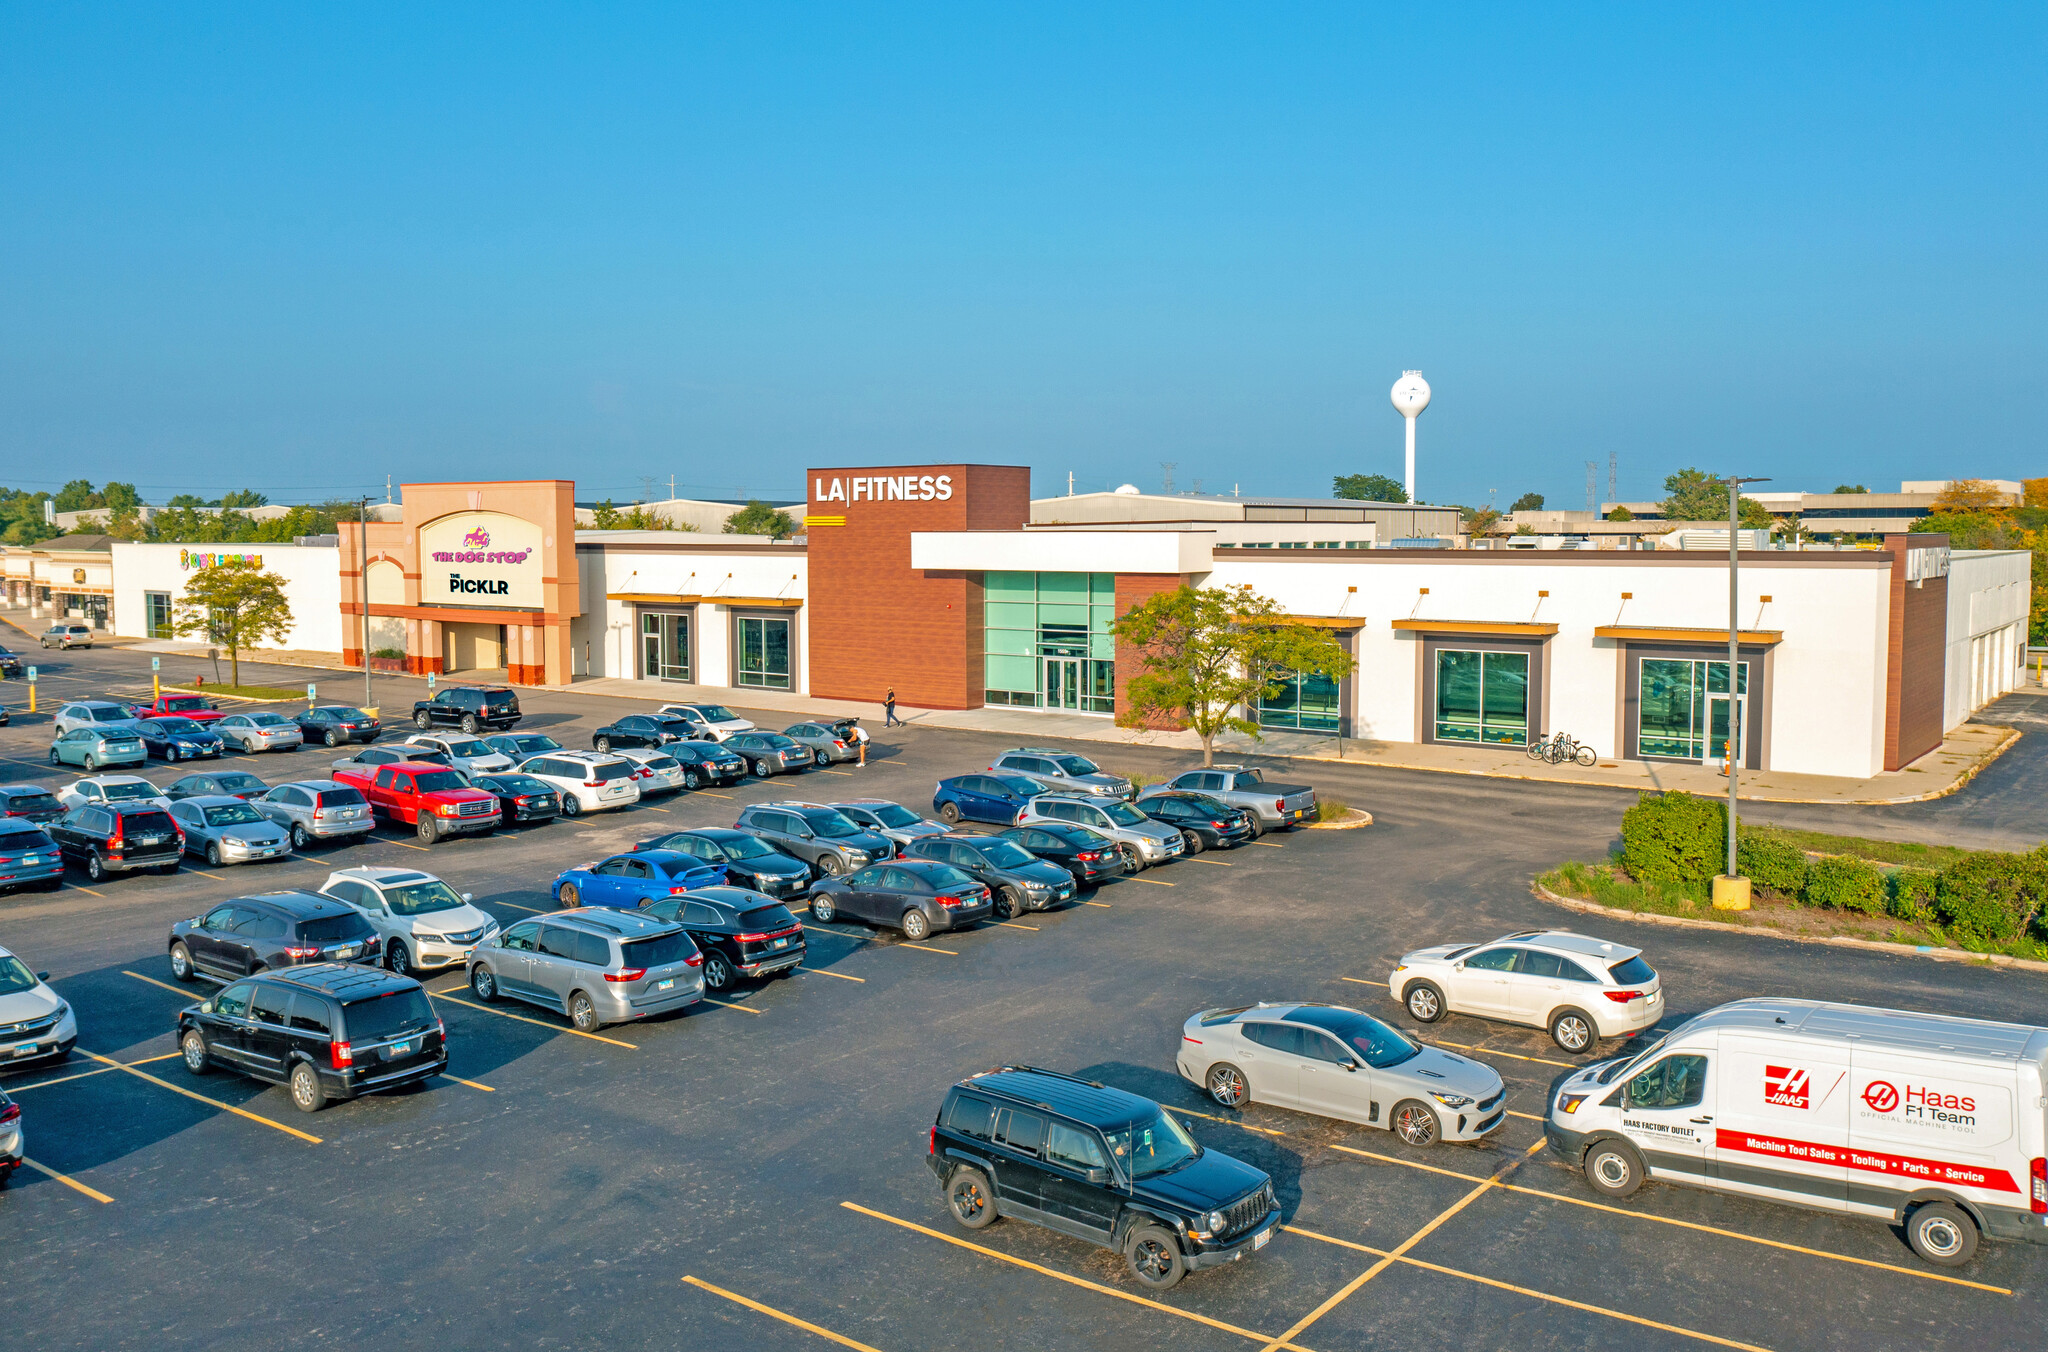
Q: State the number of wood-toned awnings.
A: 5